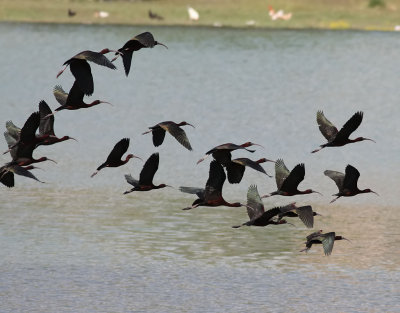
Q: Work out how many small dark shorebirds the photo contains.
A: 2